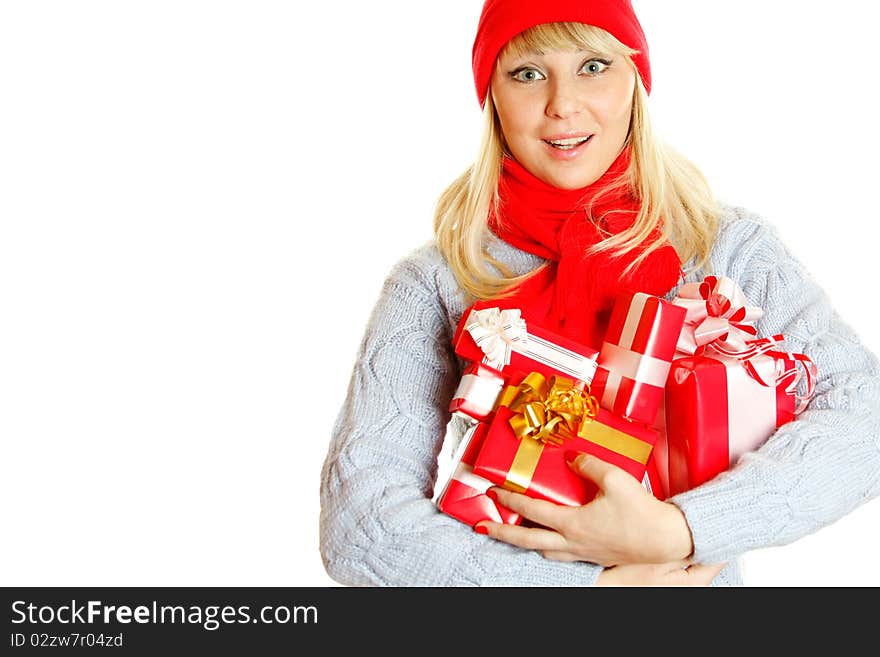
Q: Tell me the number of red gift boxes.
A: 6